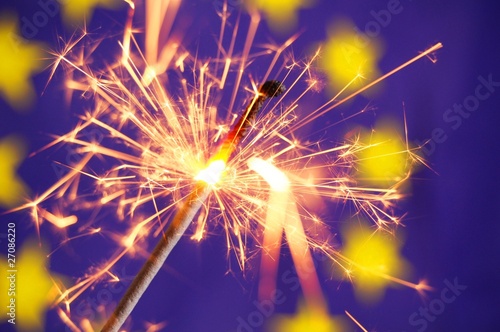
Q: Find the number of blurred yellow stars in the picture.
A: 9